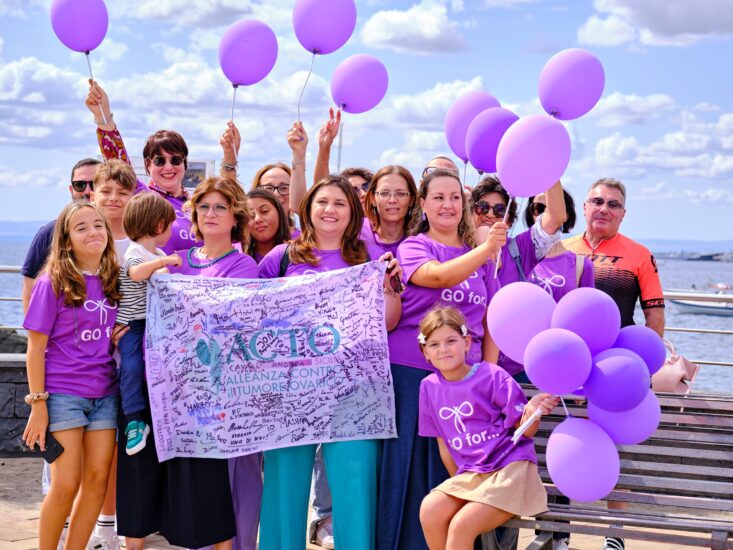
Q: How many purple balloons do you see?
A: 15